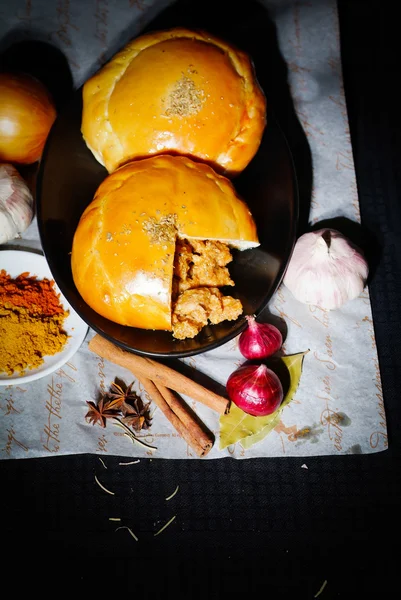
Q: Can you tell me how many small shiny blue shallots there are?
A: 0